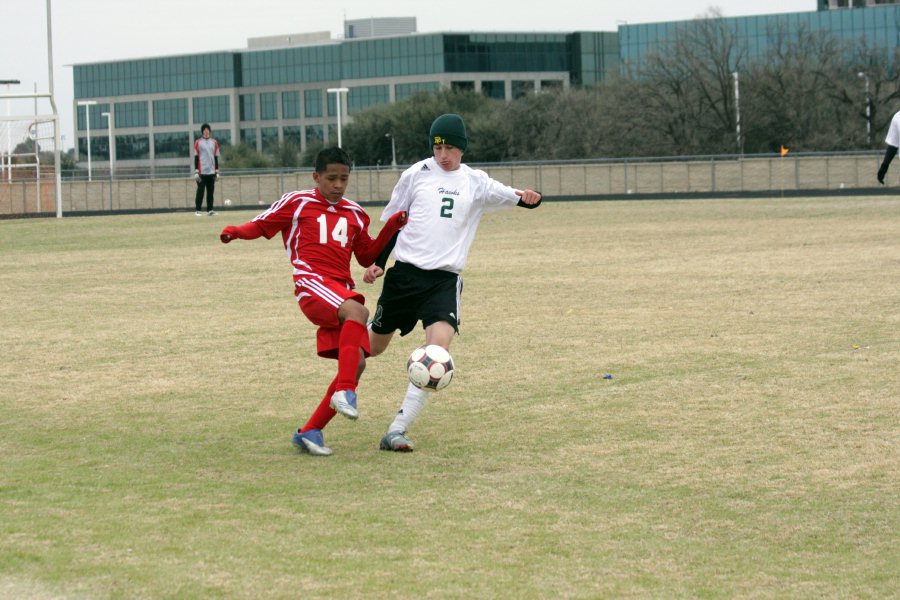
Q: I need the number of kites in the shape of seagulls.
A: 0